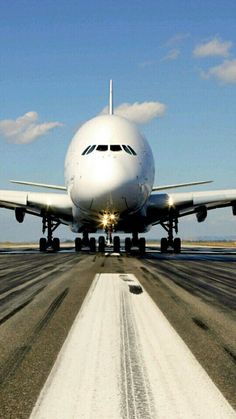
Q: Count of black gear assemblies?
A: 5